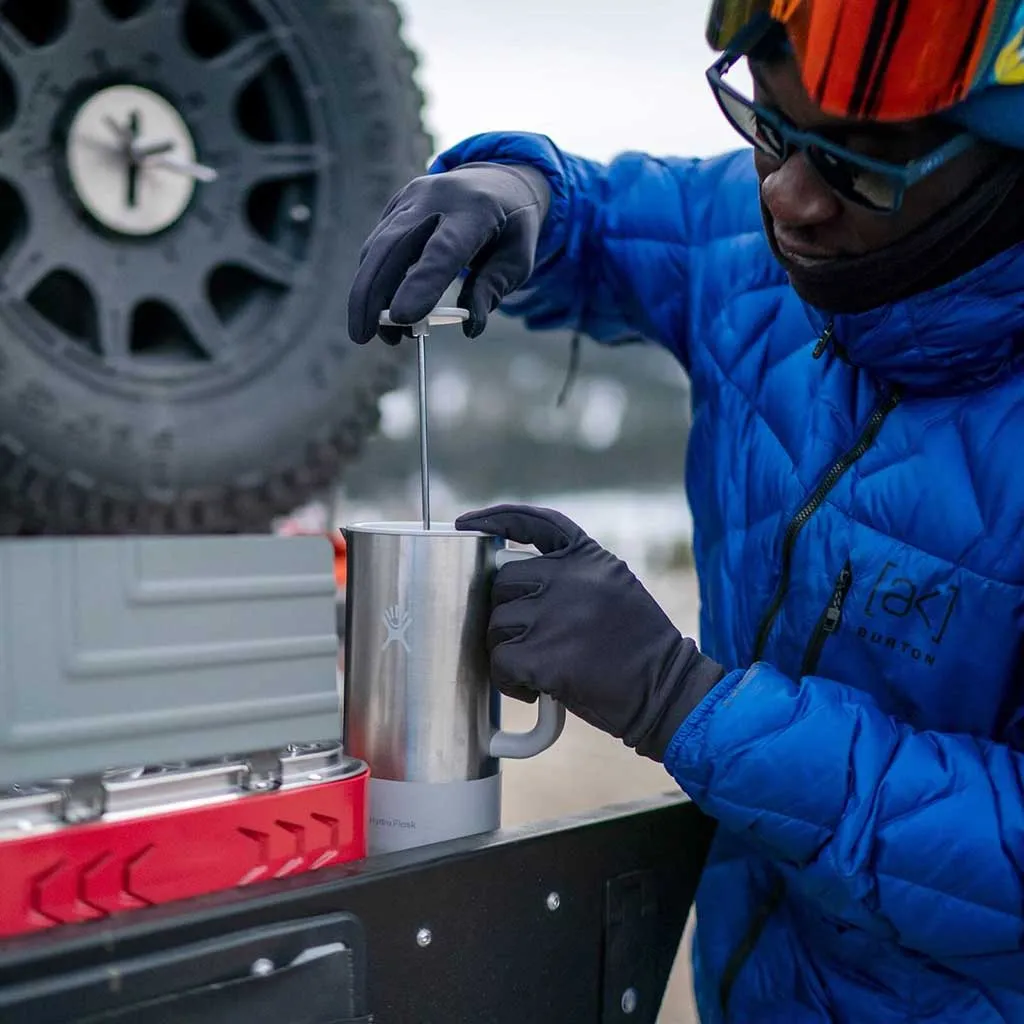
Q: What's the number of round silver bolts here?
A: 4